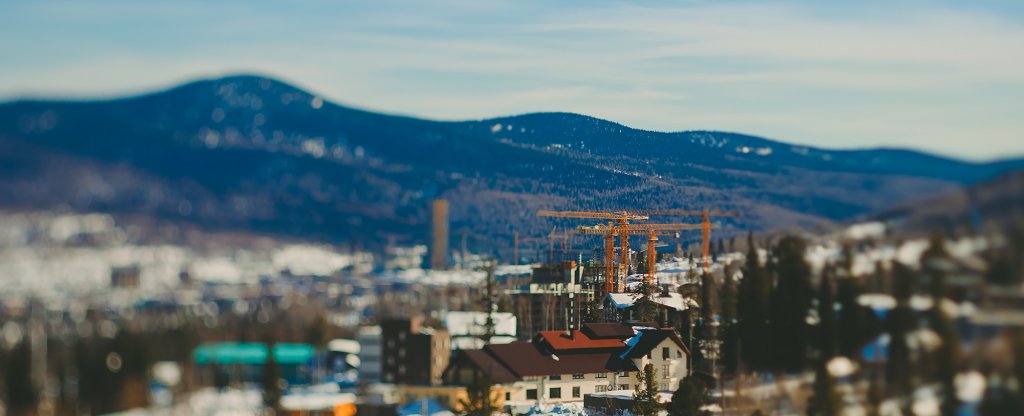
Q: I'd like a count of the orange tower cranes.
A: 4